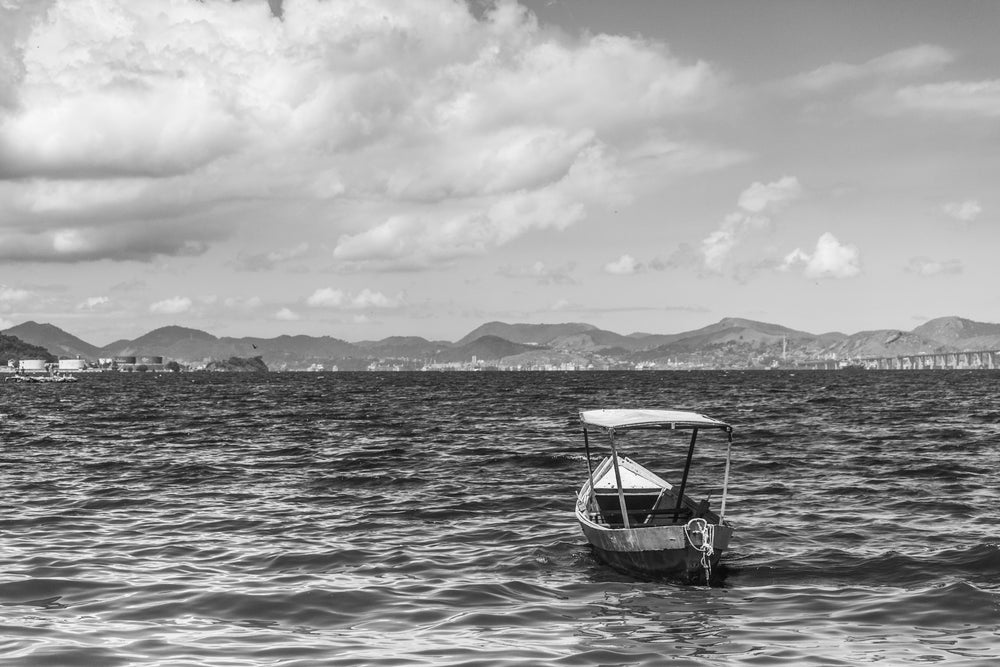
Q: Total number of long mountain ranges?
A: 1